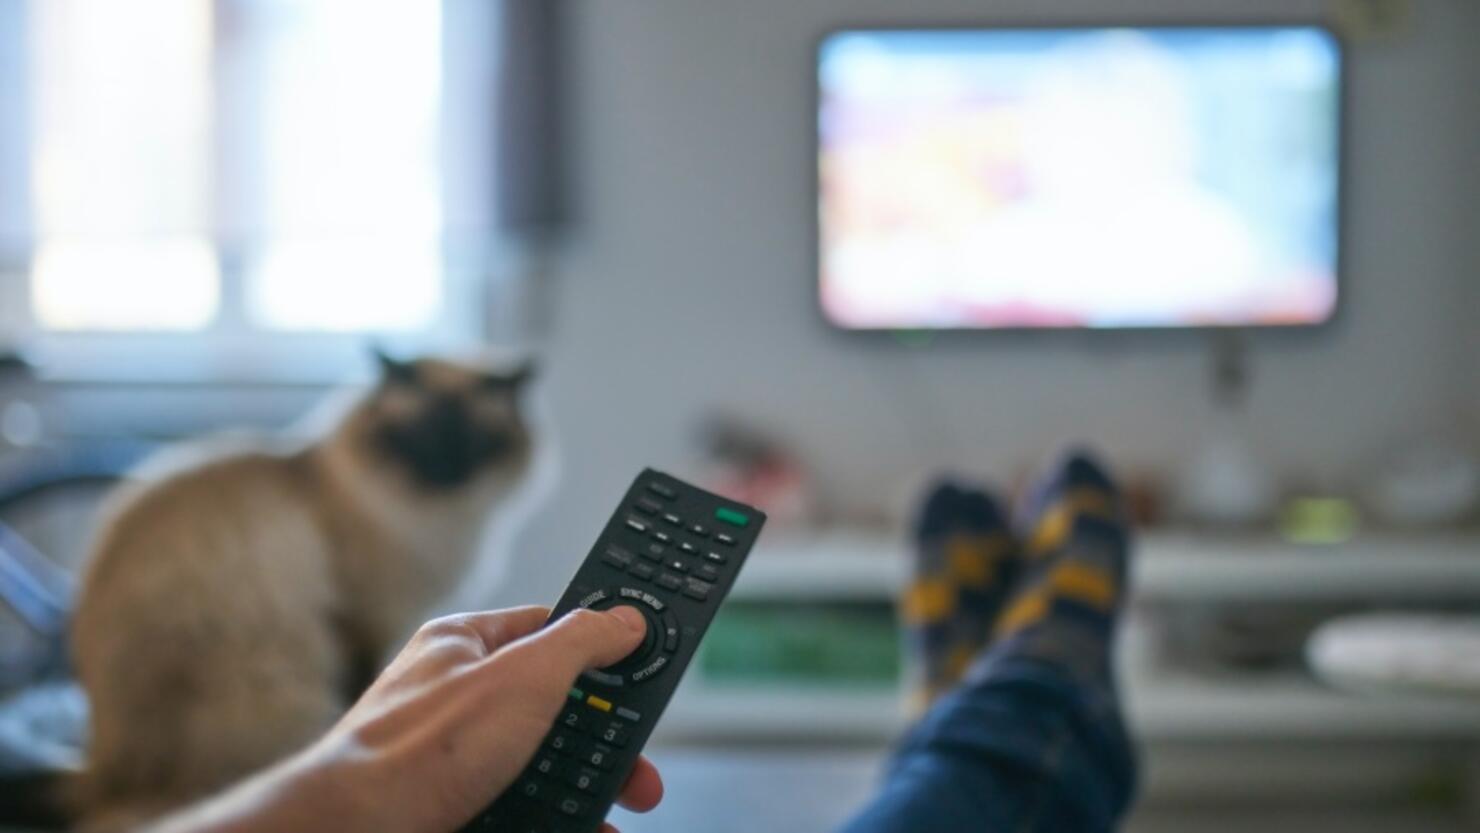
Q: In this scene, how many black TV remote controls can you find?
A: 1